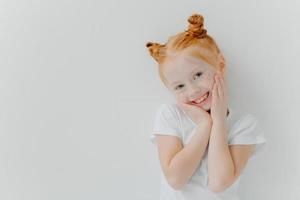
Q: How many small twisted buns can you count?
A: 2